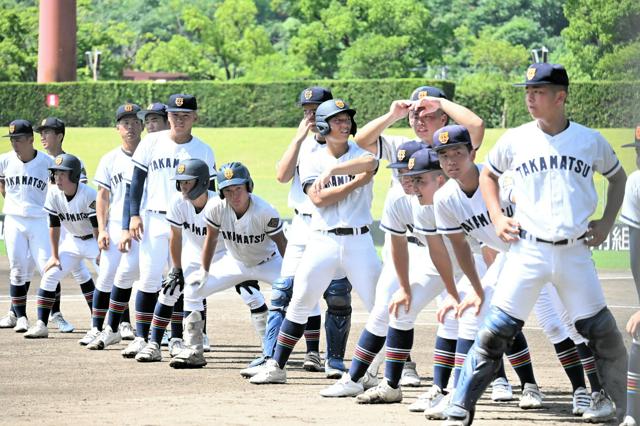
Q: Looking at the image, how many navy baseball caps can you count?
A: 12